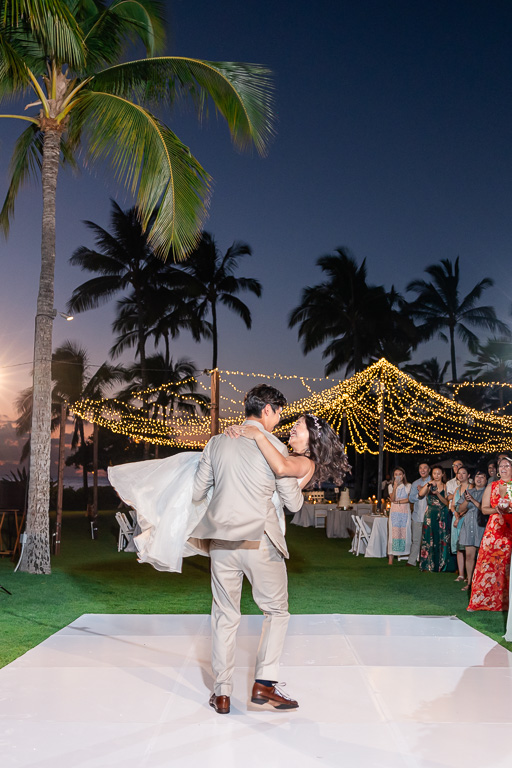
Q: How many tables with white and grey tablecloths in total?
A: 3